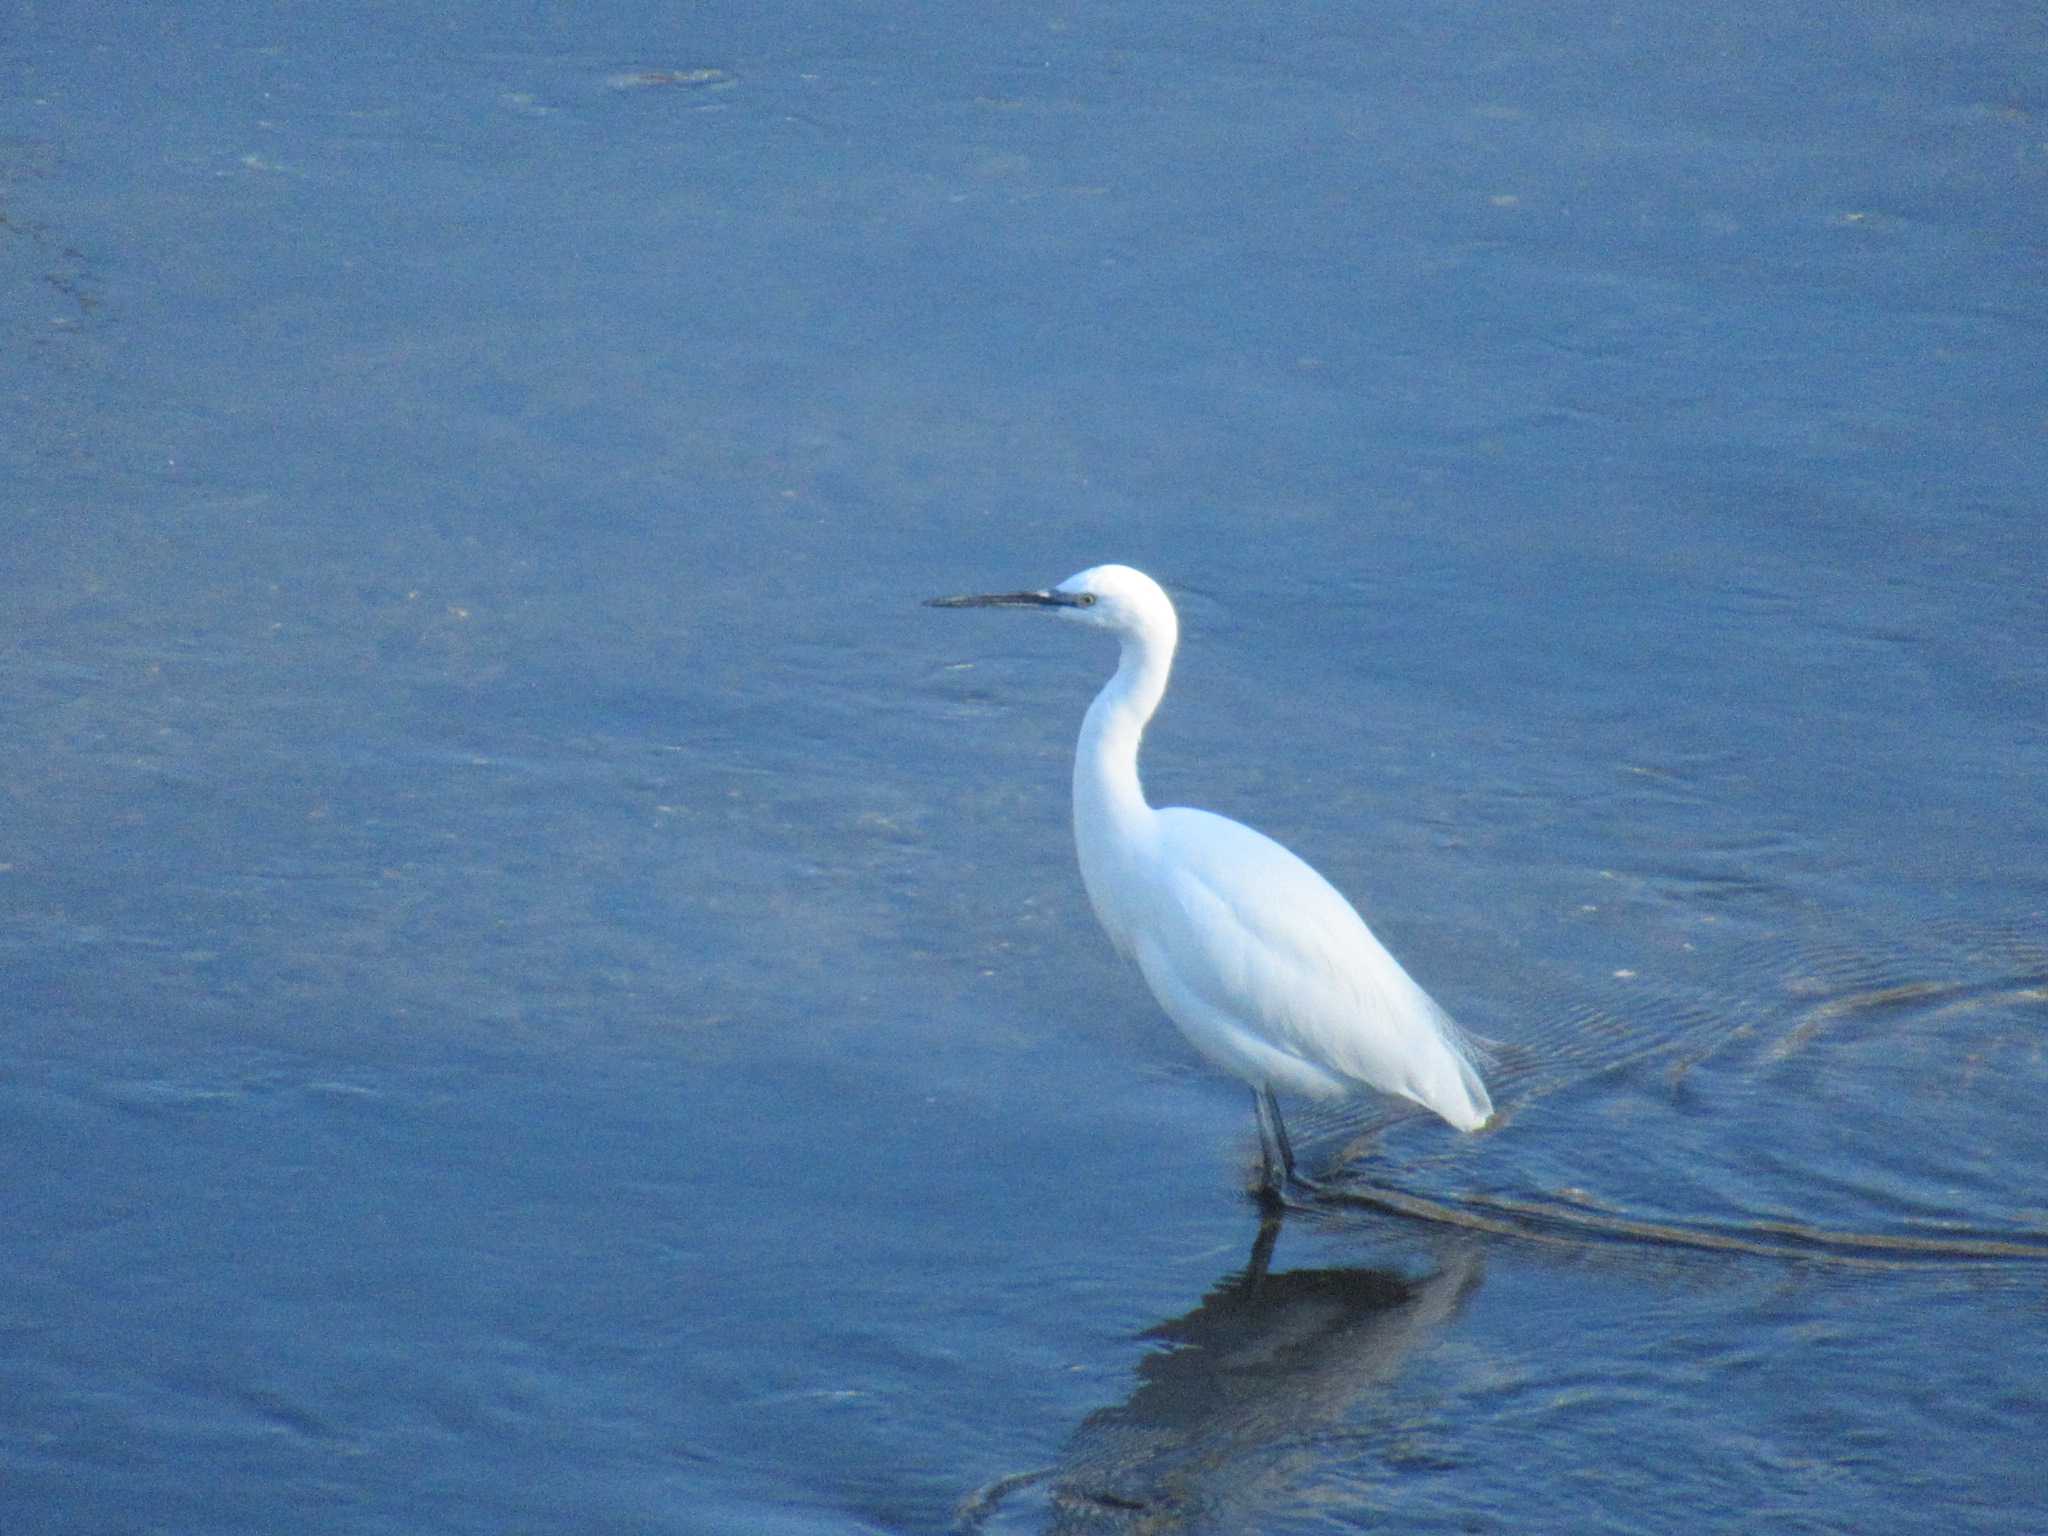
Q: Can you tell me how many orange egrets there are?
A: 0